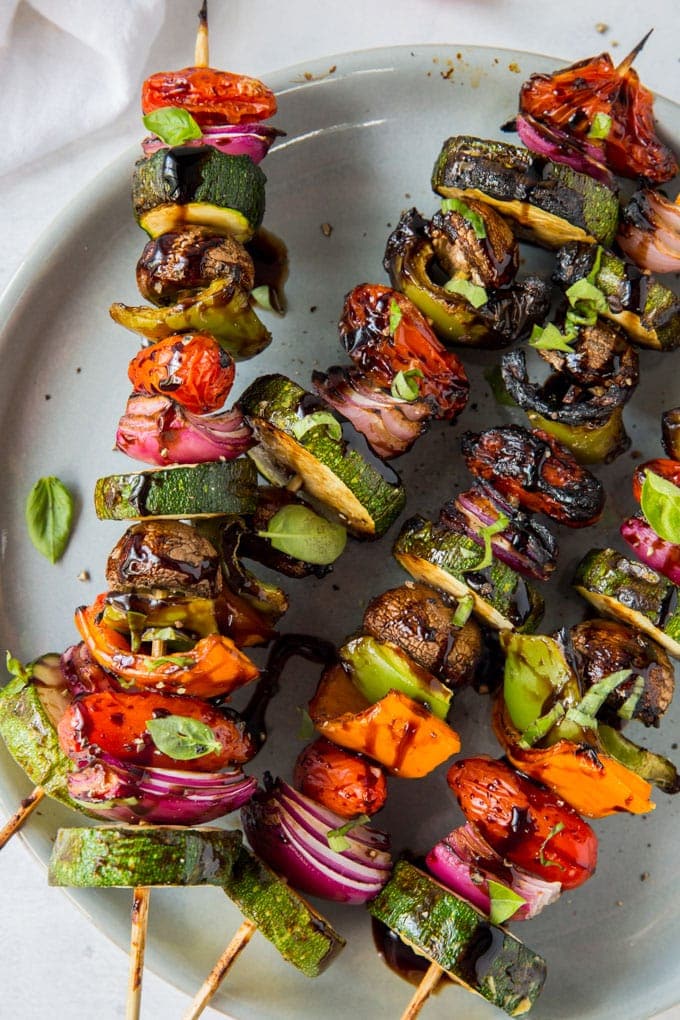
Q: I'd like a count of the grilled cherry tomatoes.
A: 9